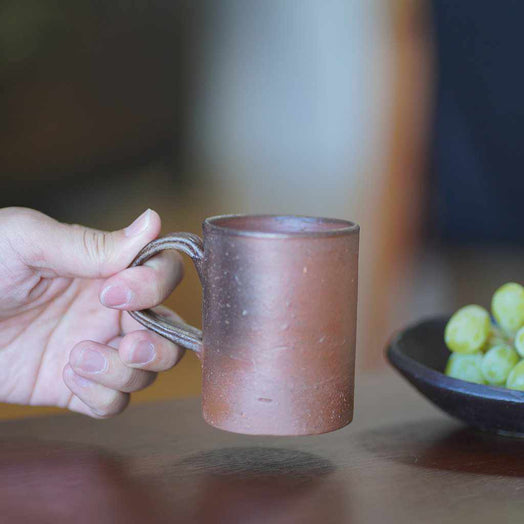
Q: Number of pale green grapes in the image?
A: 6